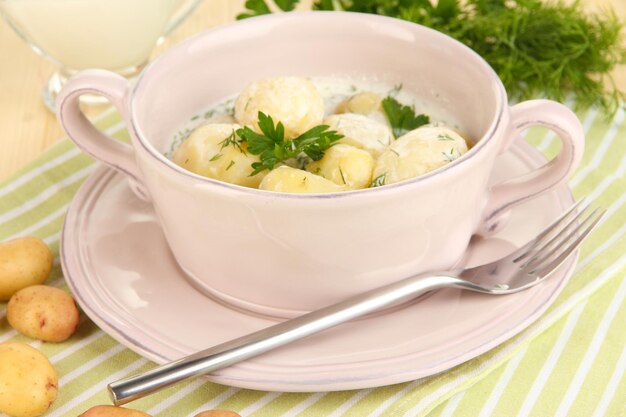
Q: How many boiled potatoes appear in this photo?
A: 7